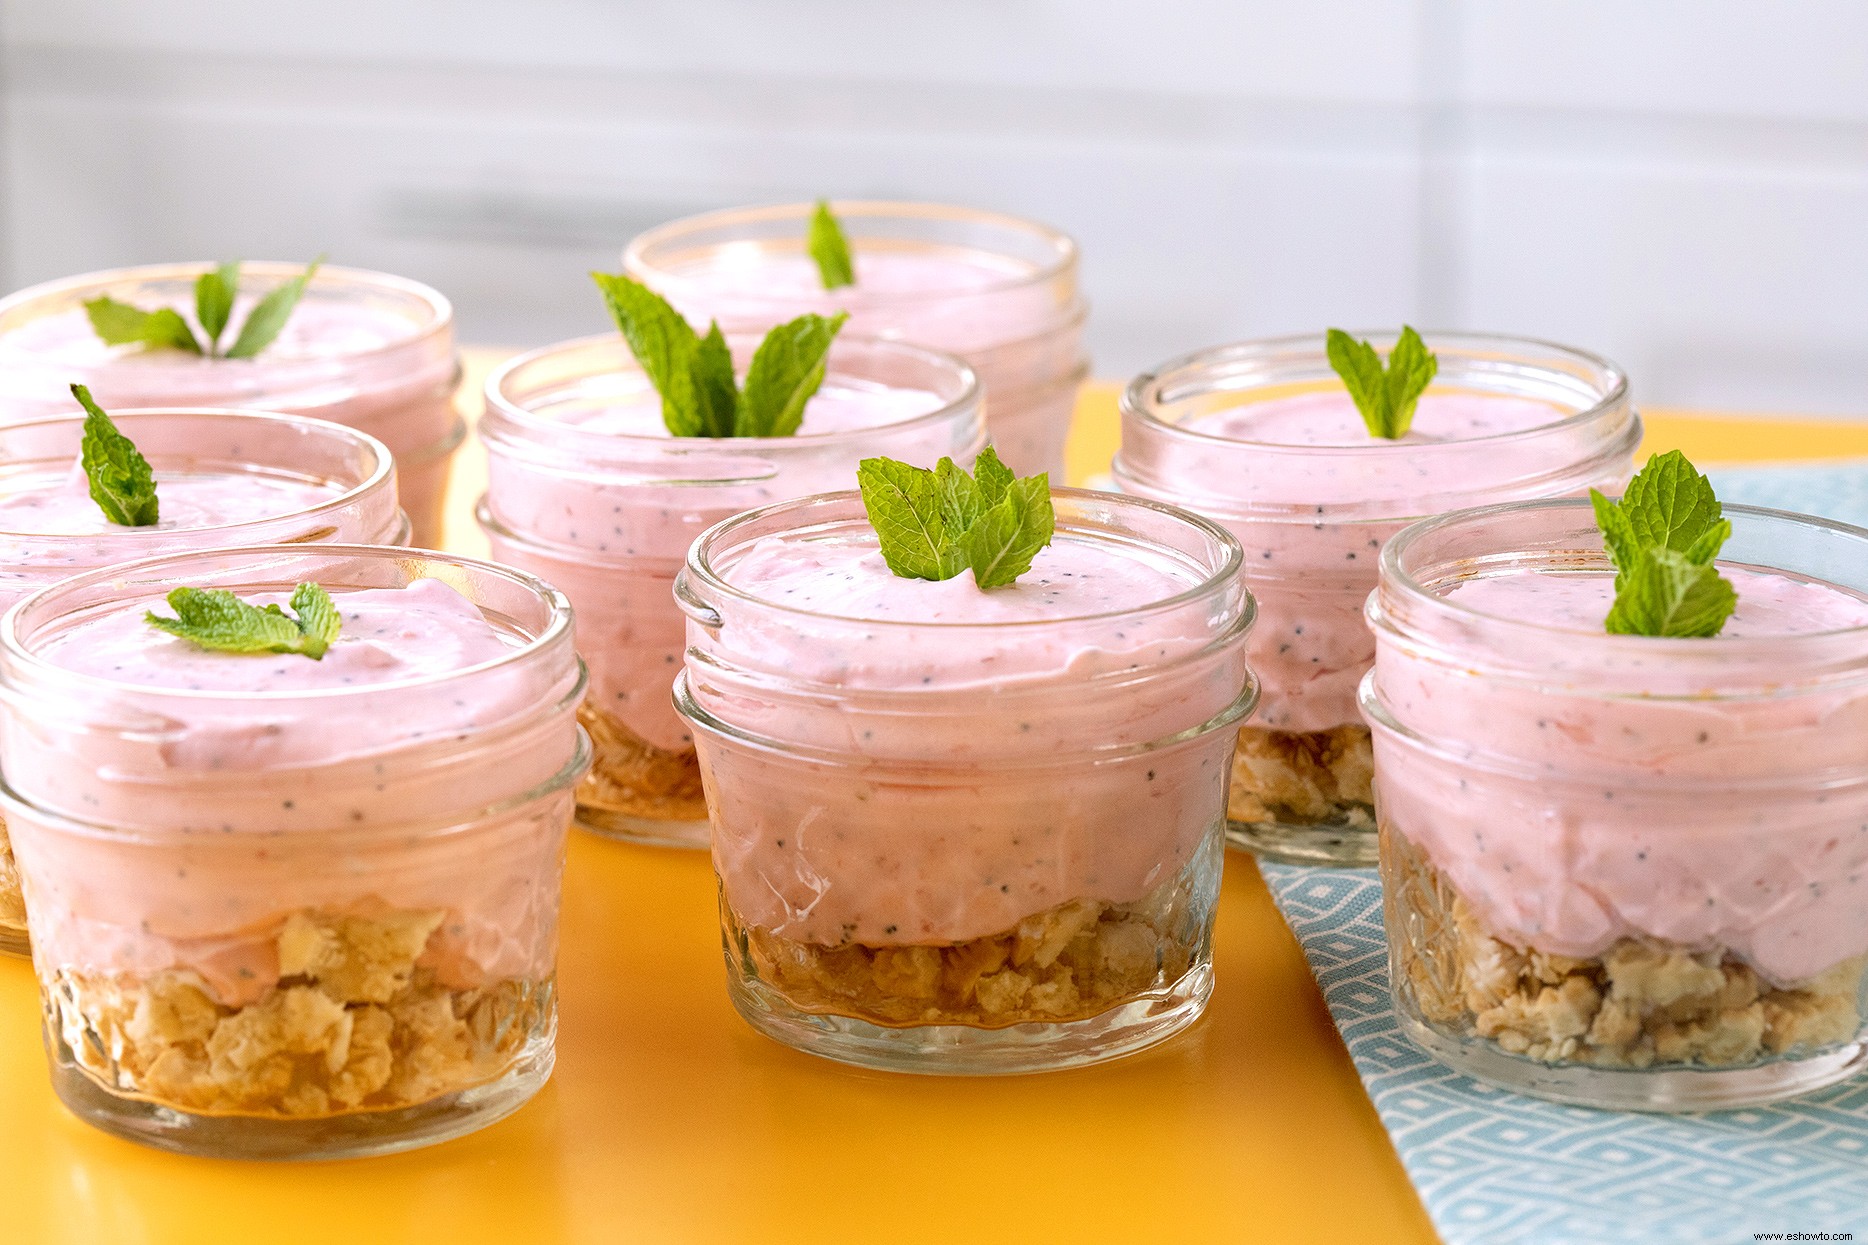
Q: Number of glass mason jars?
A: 8